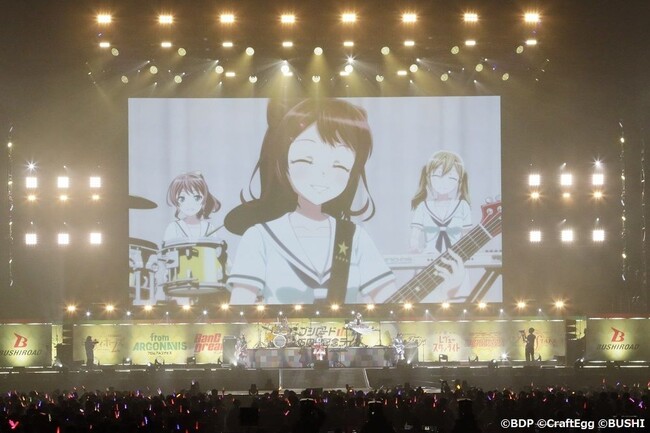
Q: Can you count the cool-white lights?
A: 12